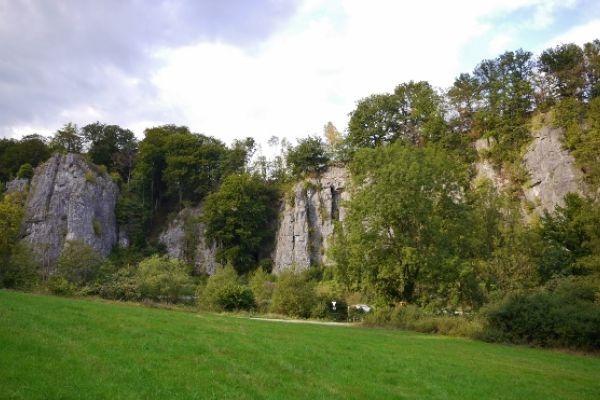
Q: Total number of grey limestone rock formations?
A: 4